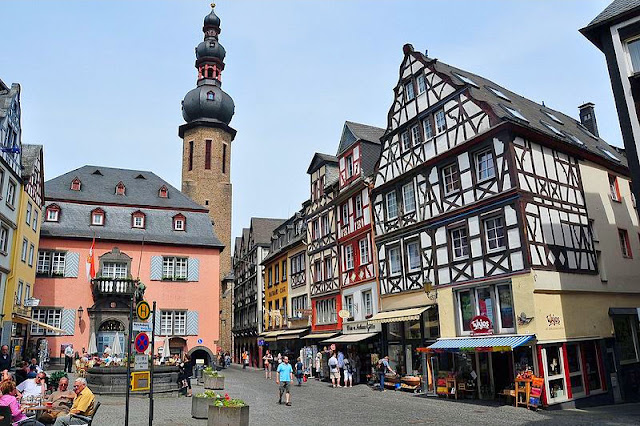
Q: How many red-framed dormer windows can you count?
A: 7